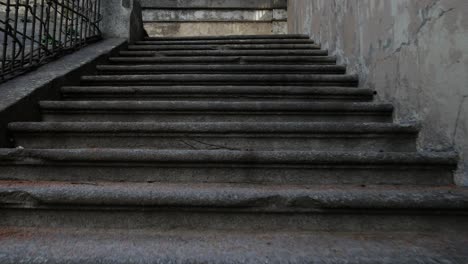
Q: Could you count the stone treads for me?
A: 13